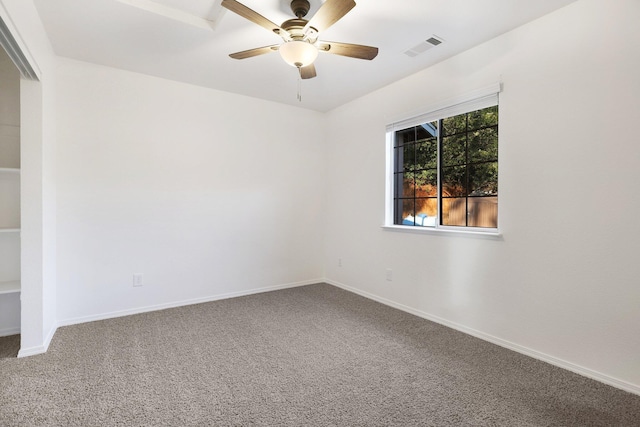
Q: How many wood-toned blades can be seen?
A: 5